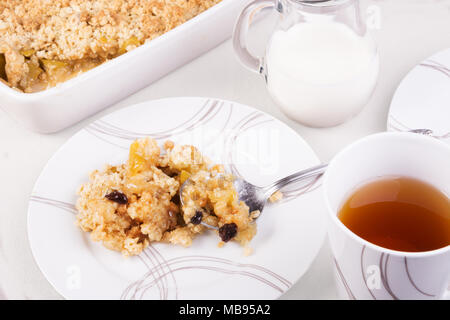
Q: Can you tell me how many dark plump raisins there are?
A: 3